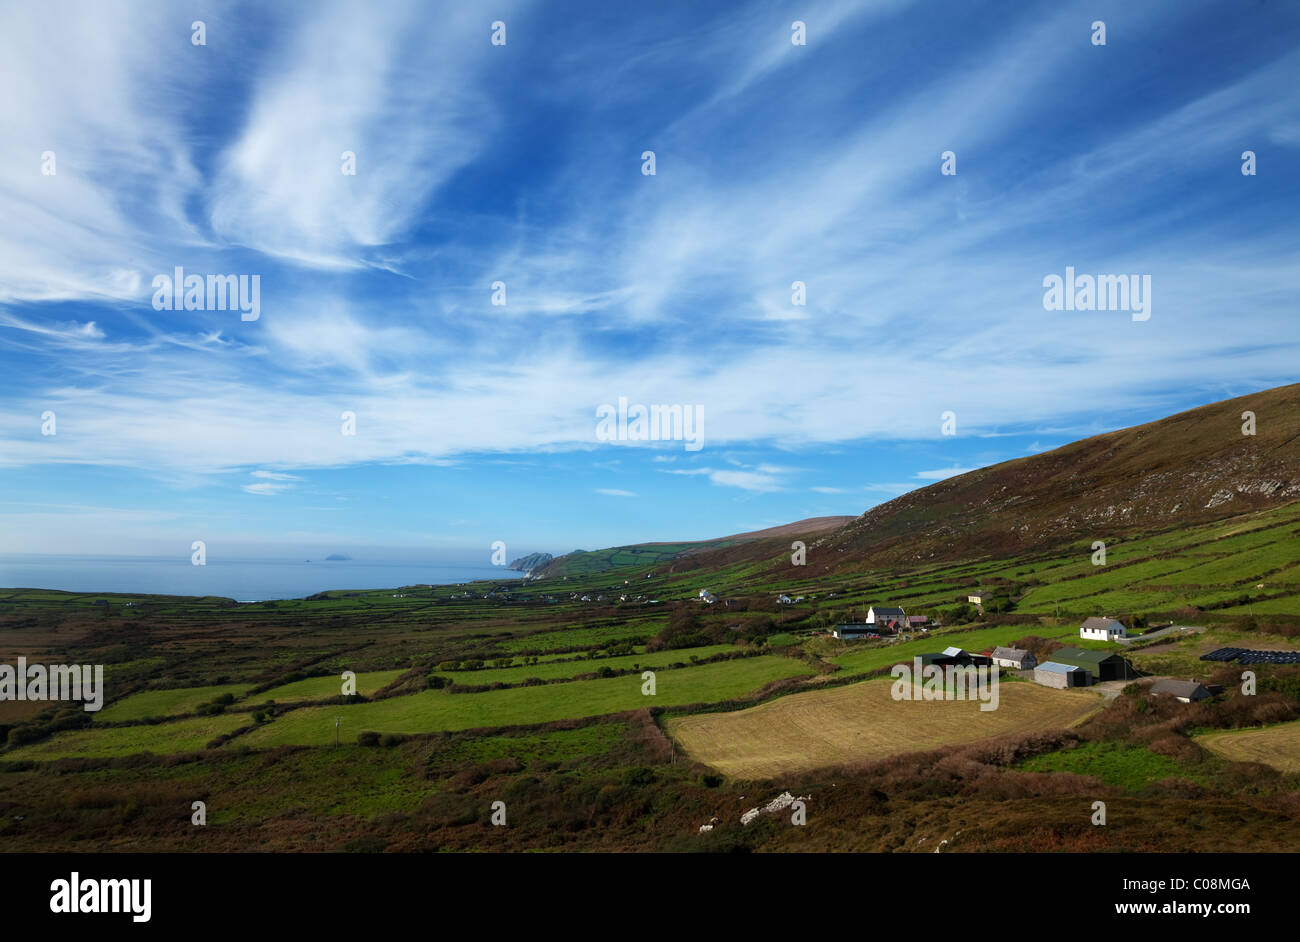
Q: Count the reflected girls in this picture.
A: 0